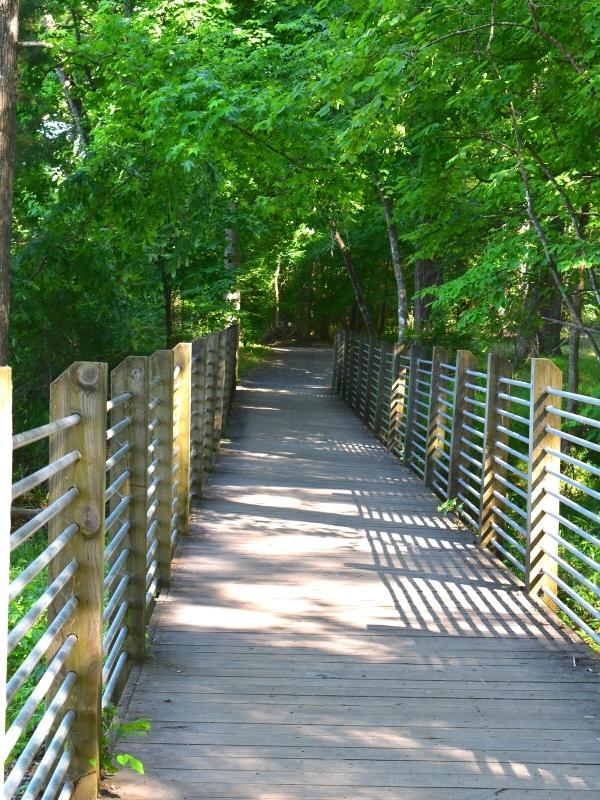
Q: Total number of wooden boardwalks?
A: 1